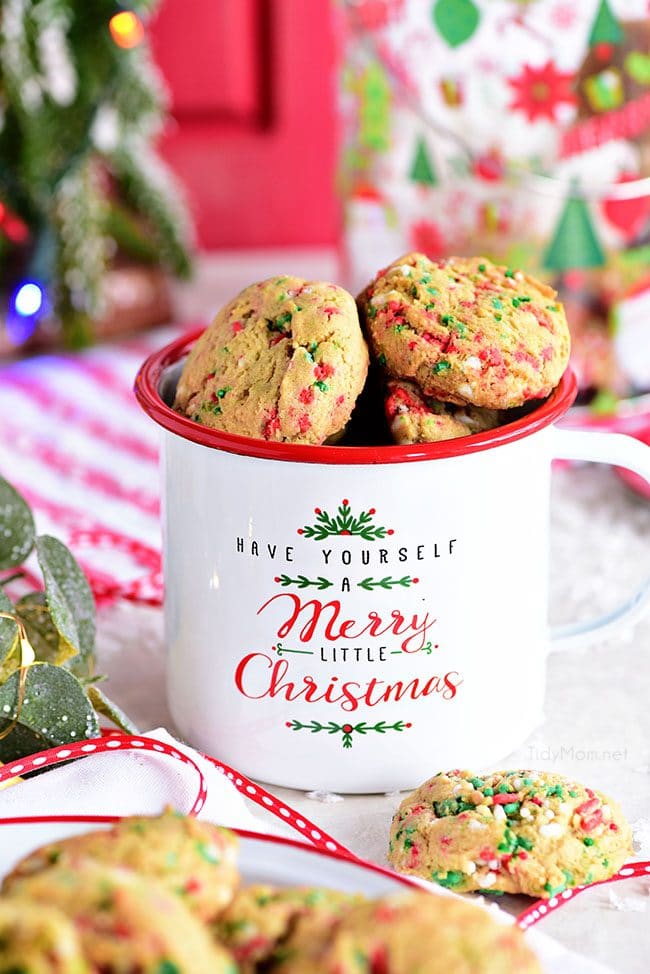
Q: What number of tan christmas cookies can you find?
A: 9